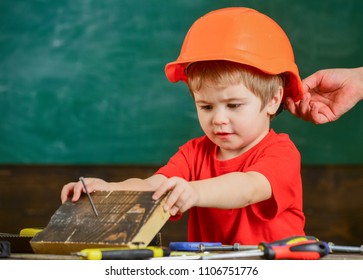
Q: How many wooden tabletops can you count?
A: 1